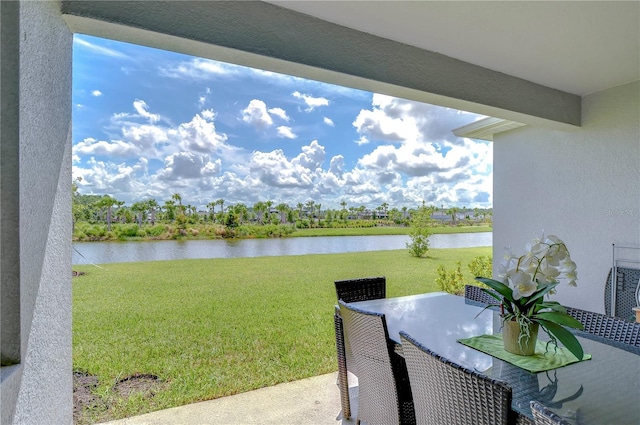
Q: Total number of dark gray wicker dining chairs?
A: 6